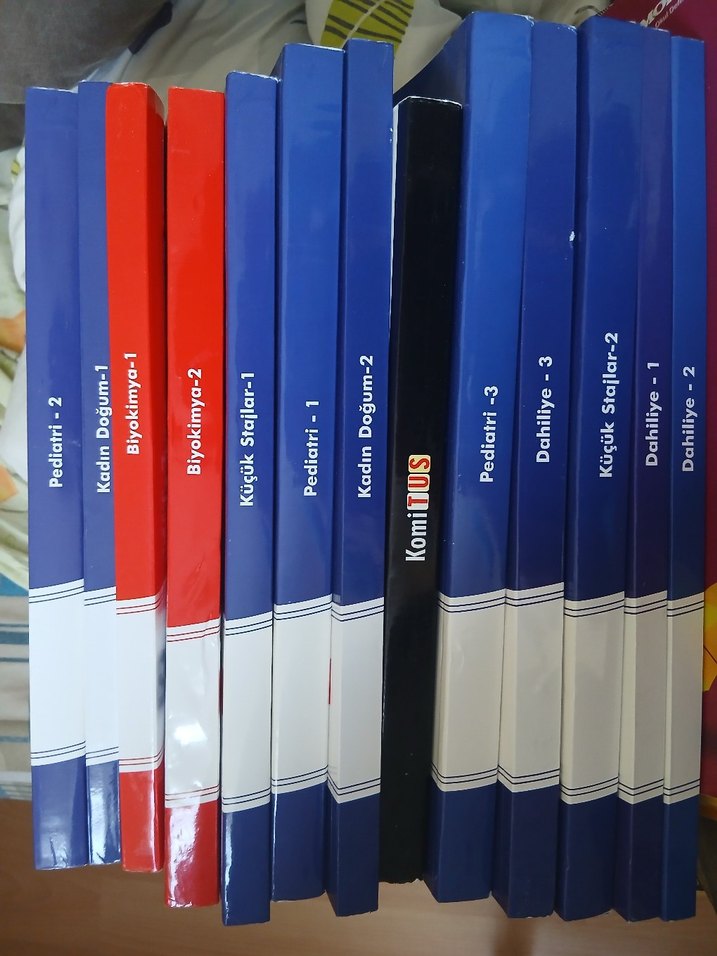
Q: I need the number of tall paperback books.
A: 13